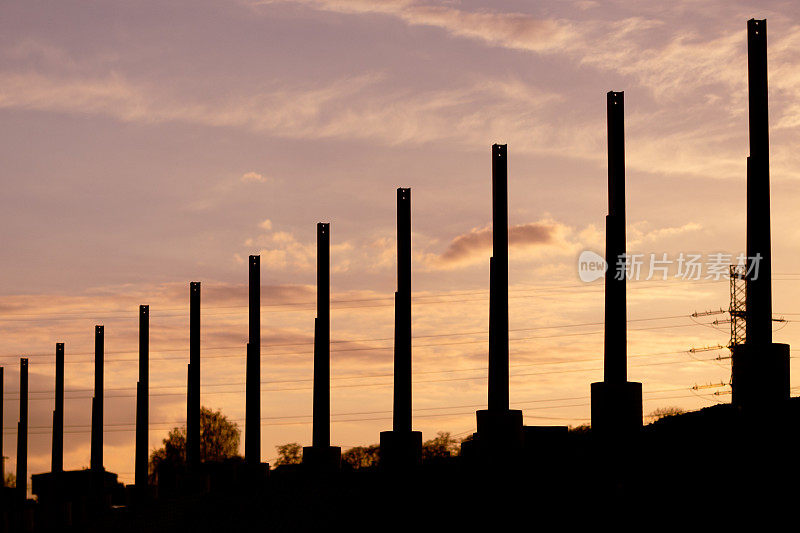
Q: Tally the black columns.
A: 12